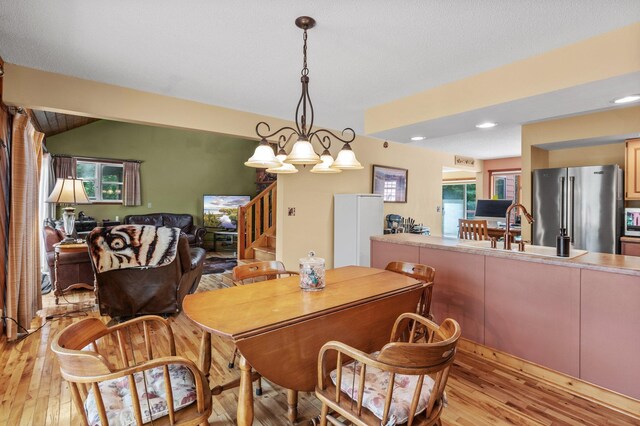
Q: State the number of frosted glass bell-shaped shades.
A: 5